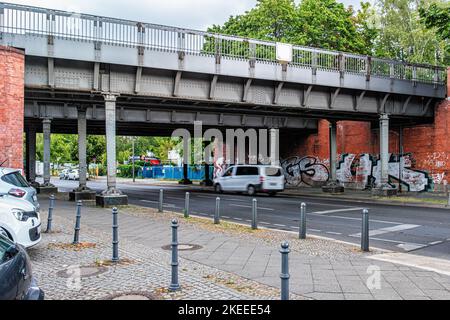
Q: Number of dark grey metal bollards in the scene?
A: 11